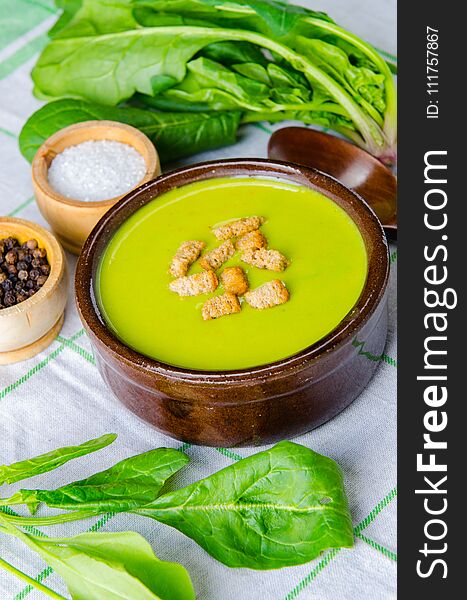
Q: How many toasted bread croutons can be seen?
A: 9